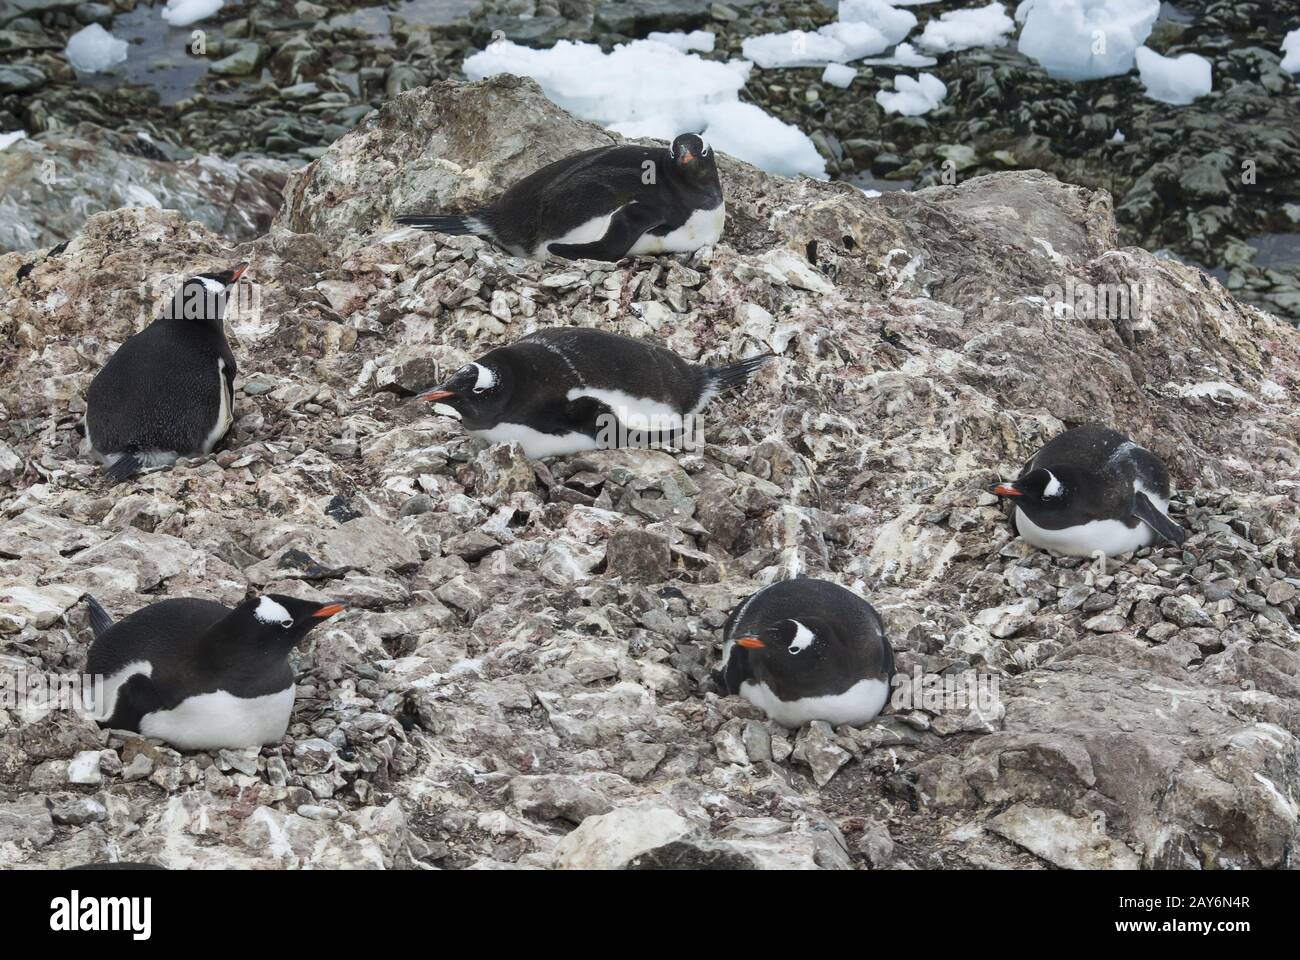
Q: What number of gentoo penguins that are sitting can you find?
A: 6